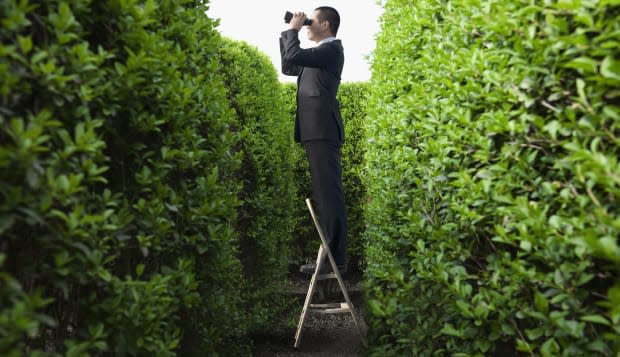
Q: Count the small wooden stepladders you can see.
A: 1